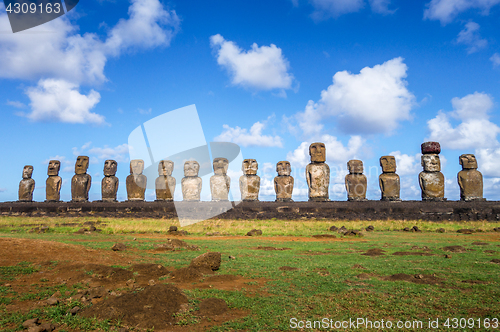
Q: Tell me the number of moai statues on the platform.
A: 15